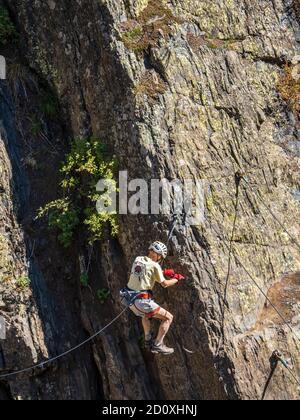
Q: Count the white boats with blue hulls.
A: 0